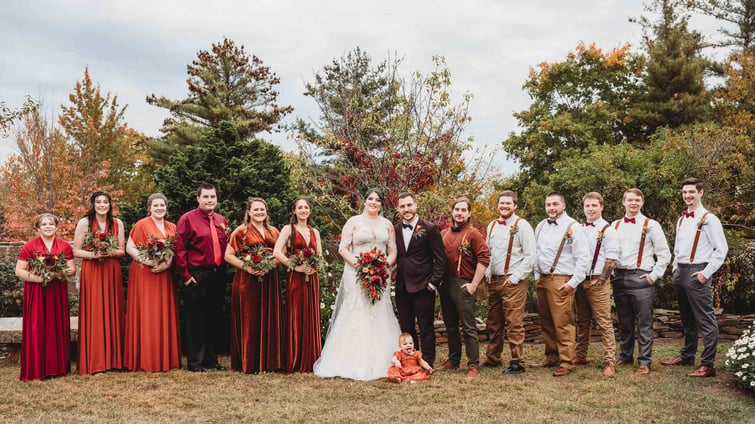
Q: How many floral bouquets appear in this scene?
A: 6